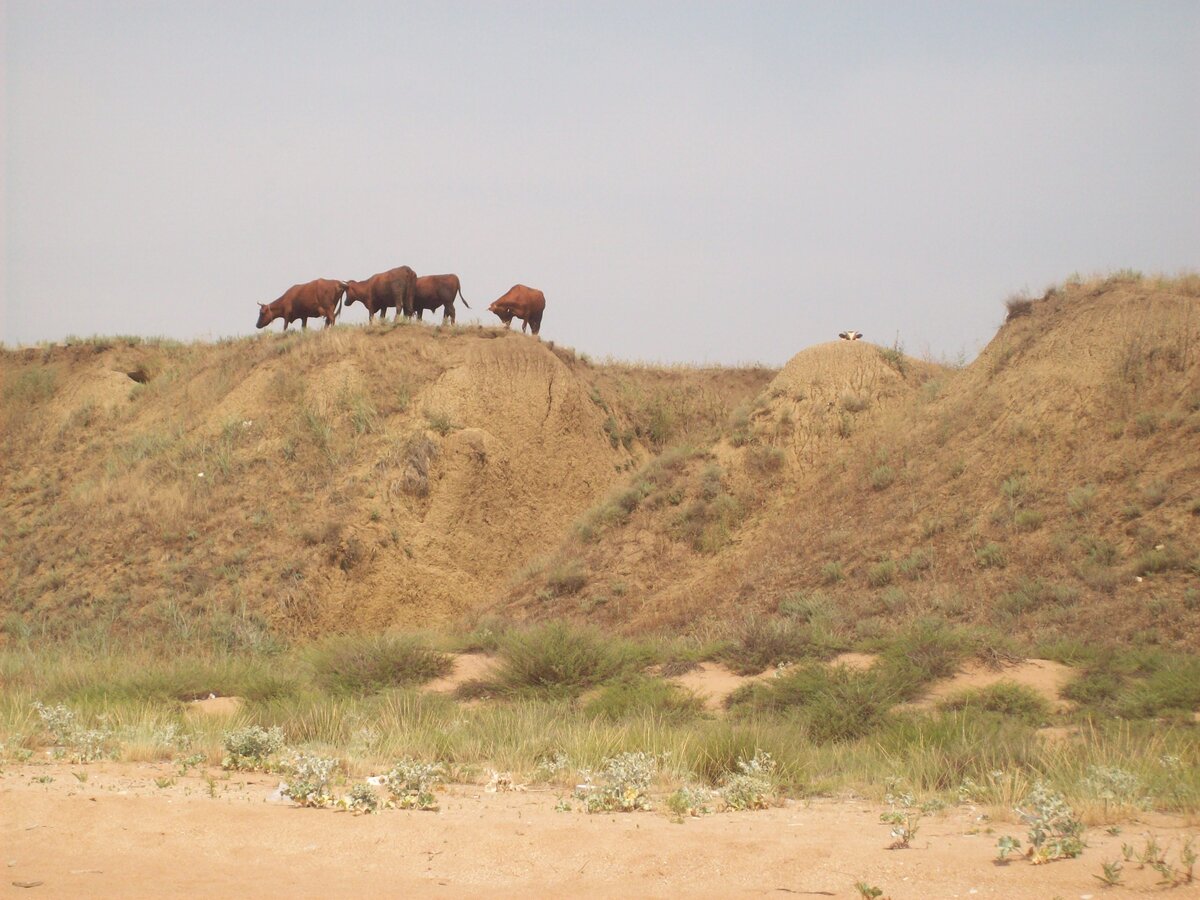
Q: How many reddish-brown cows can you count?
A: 4